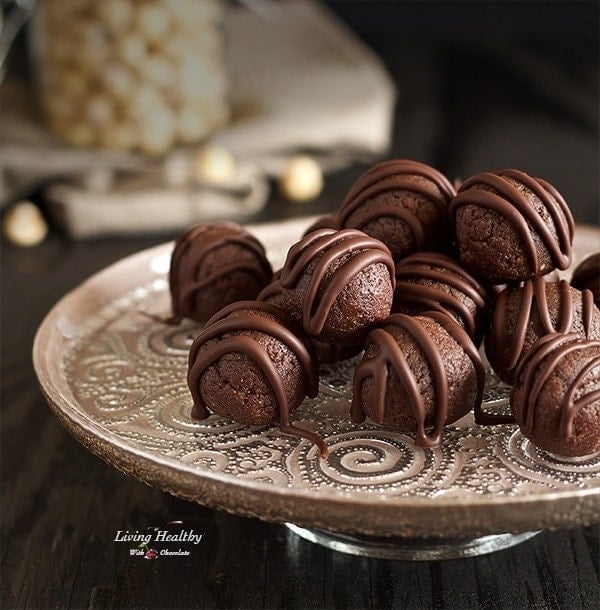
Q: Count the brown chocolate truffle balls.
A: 12